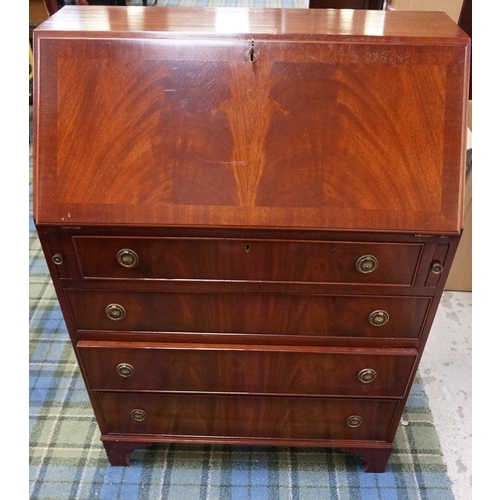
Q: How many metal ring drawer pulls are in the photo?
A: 8